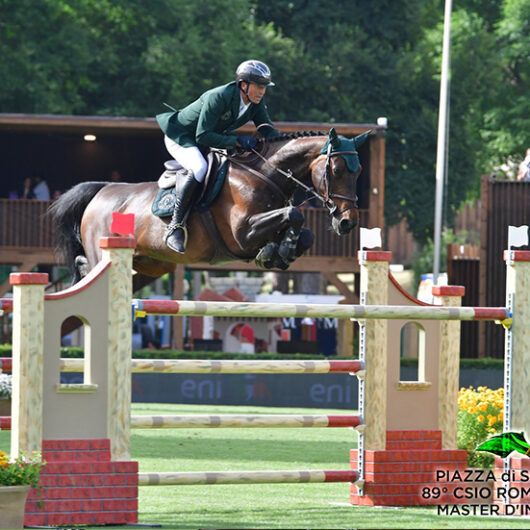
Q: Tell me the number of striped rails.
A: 4